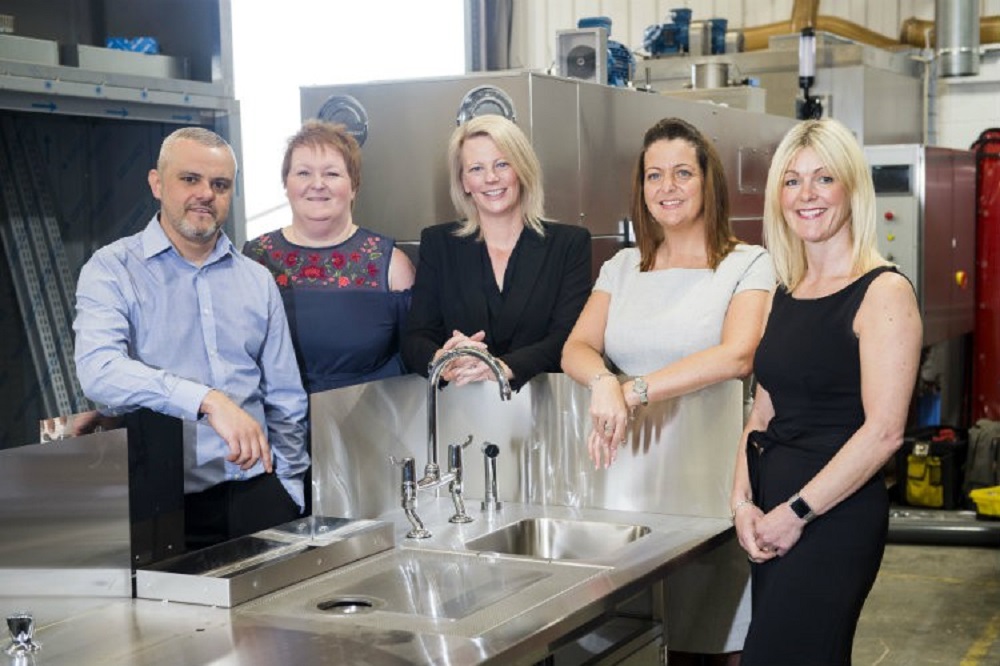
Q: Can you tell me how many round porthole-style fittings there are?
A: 2